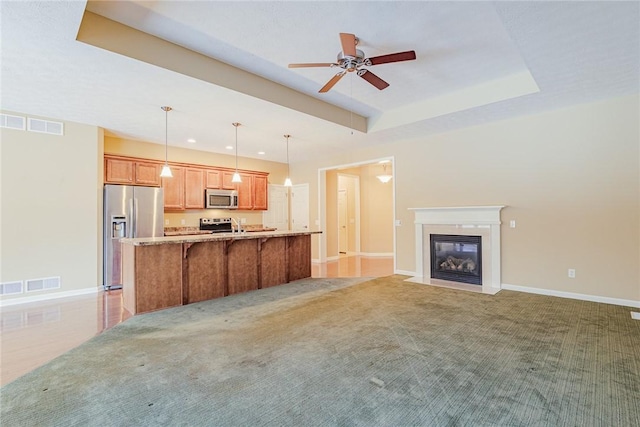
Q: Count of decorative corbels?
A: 4